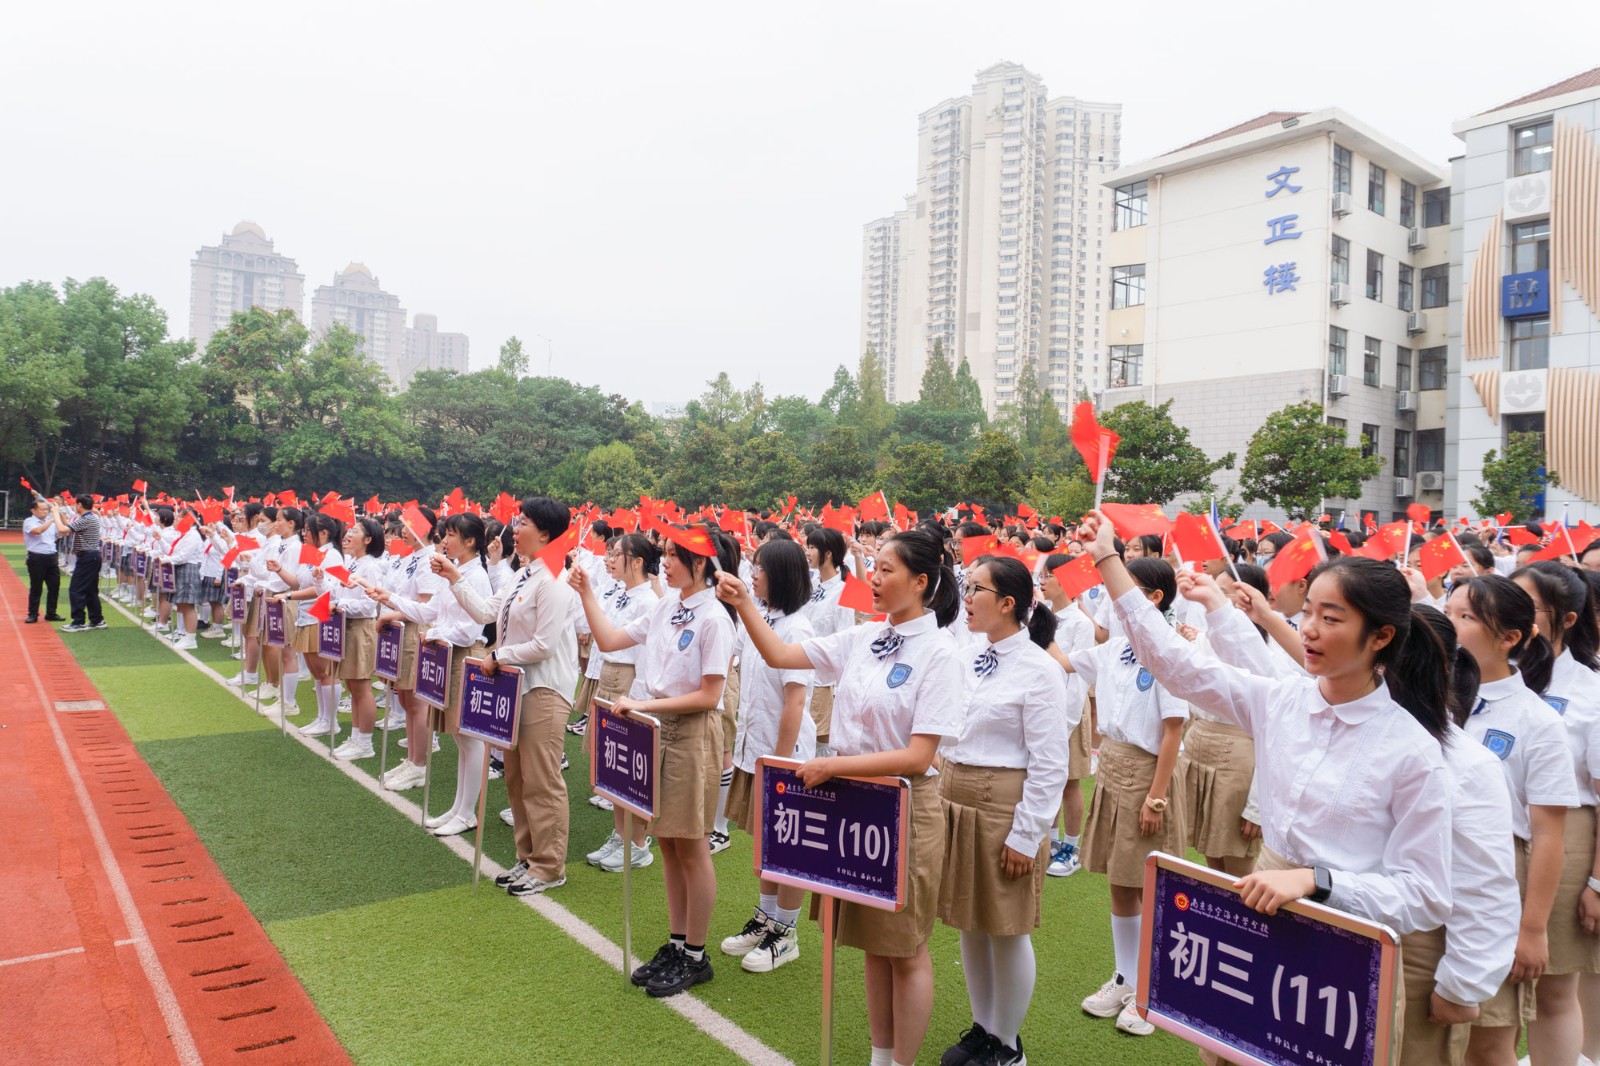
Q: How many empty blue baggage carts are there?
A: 0